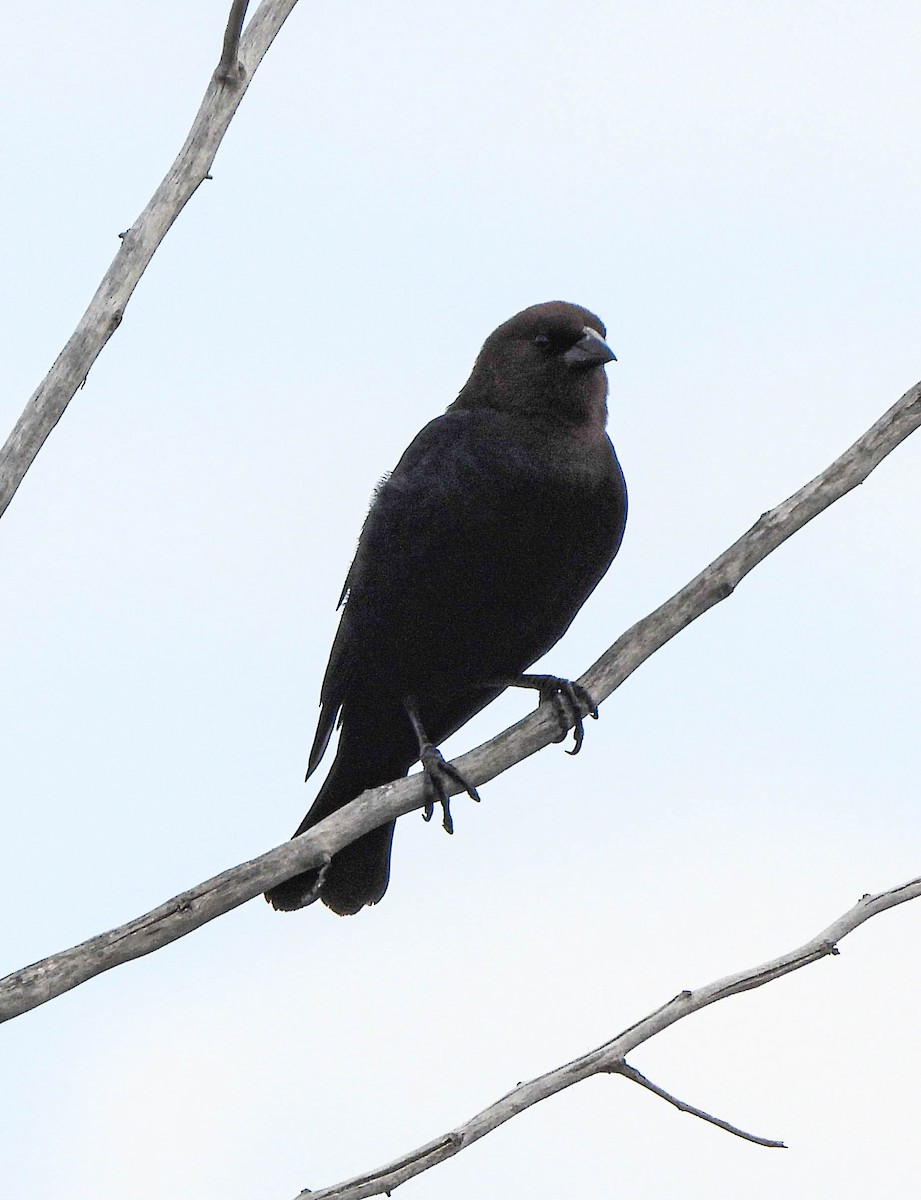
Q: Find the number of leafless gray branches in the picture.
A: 3